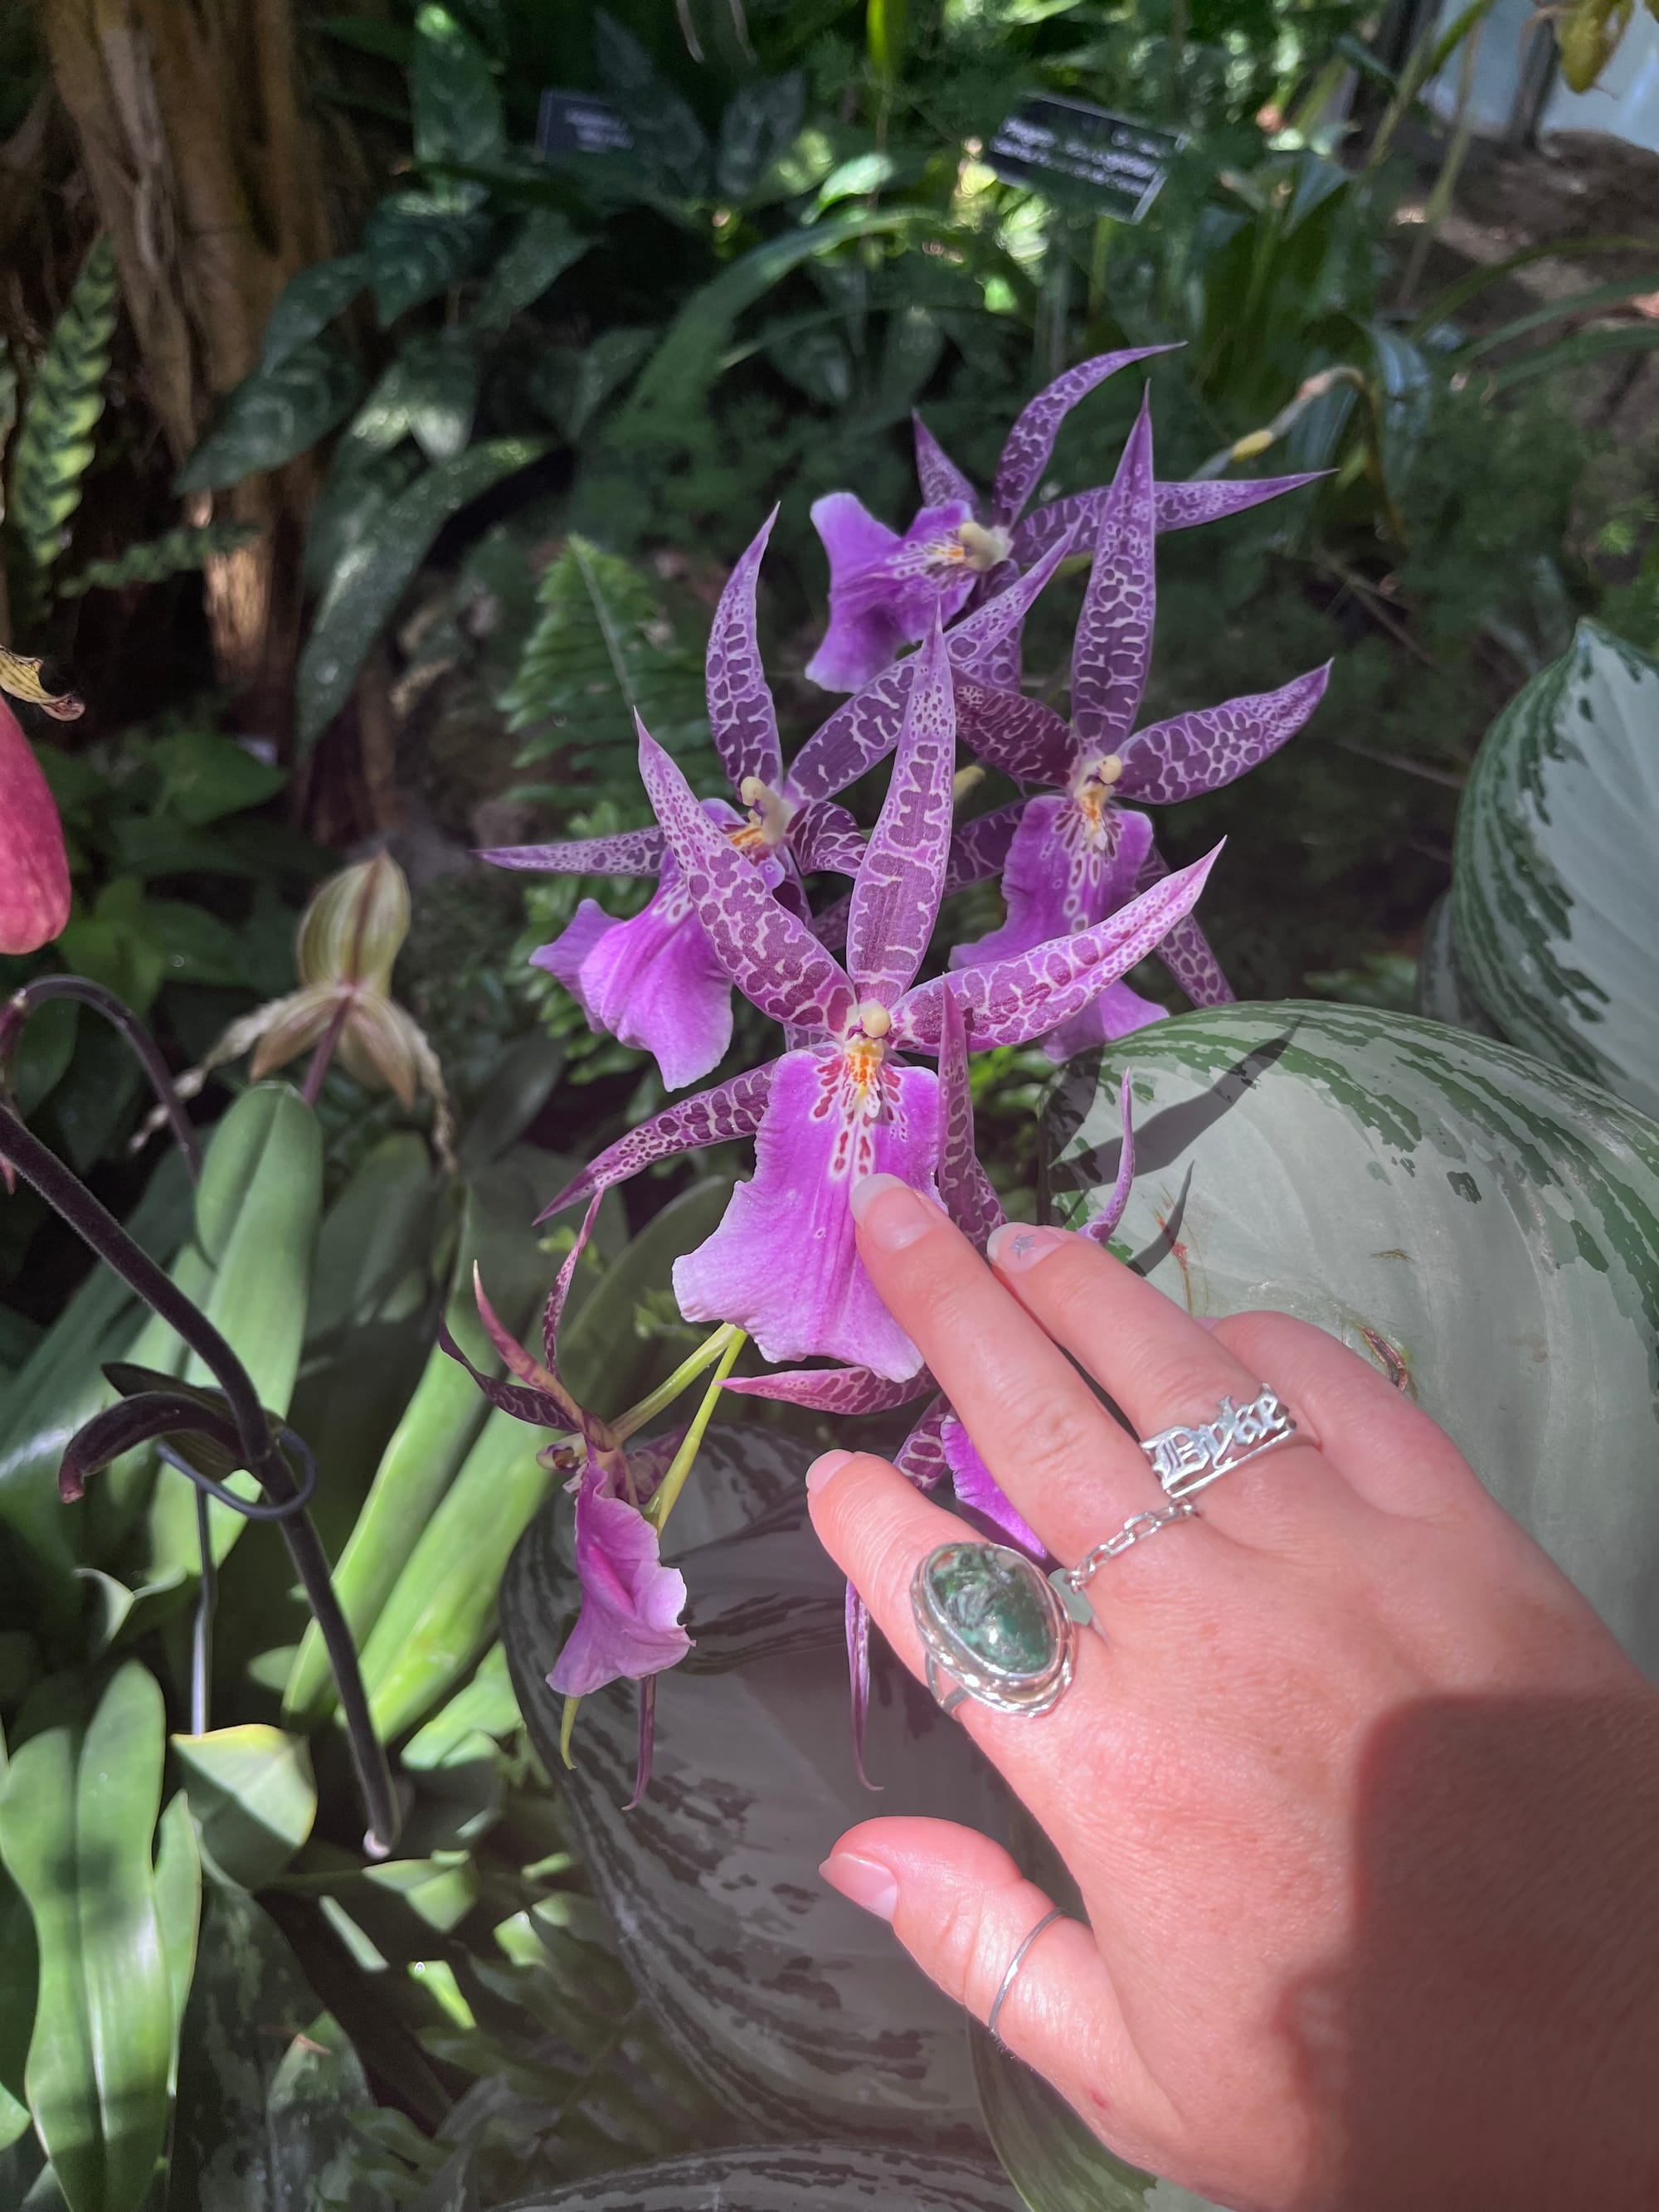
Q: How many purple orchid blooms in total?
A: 6